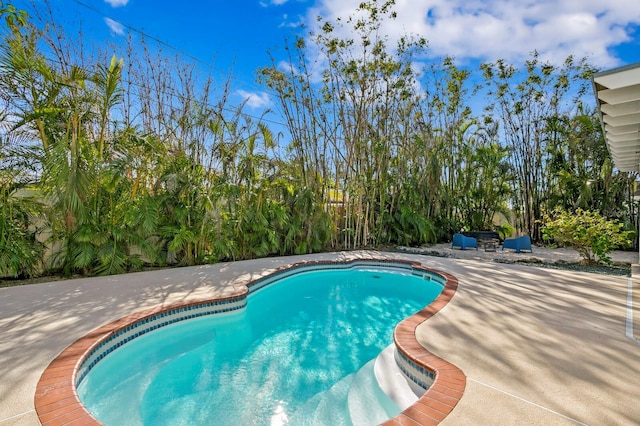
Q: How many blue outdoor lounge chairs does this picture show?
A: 2